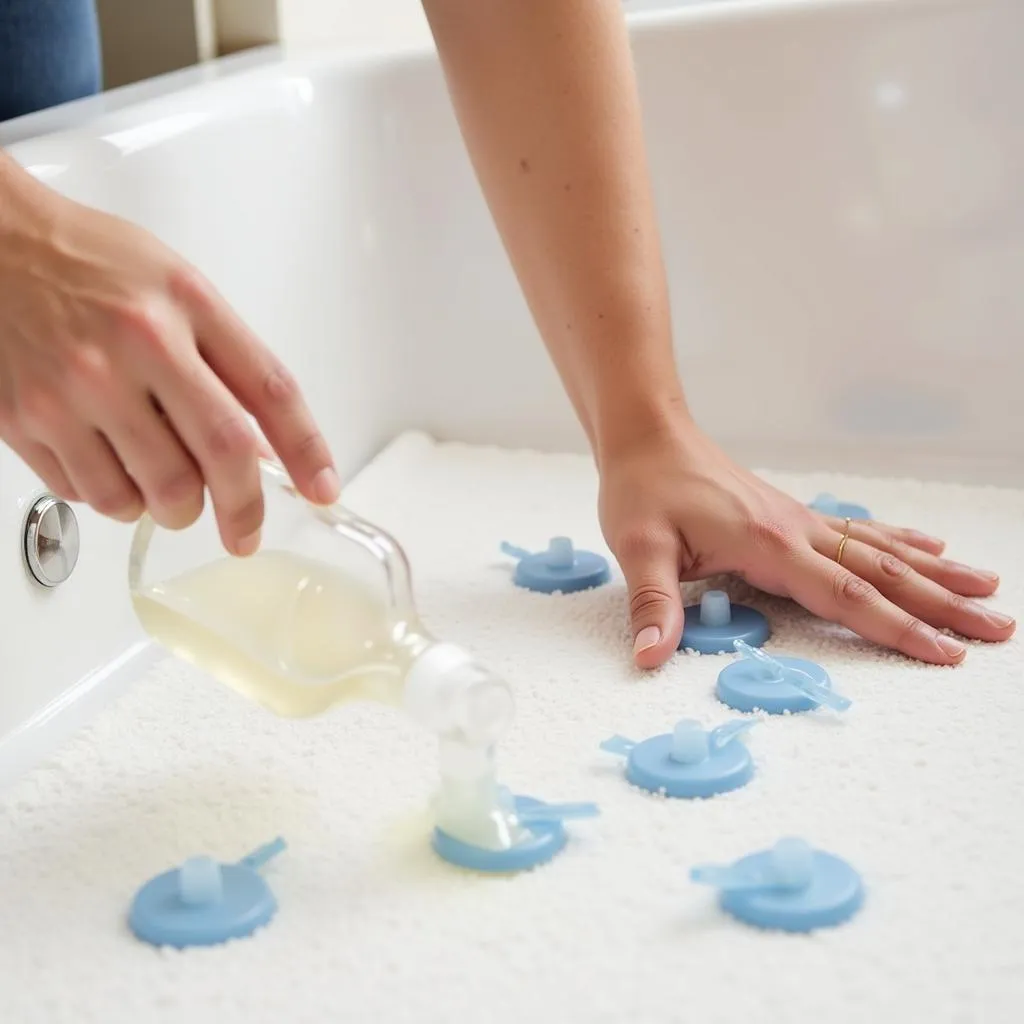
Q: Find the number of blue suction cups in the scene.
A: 8